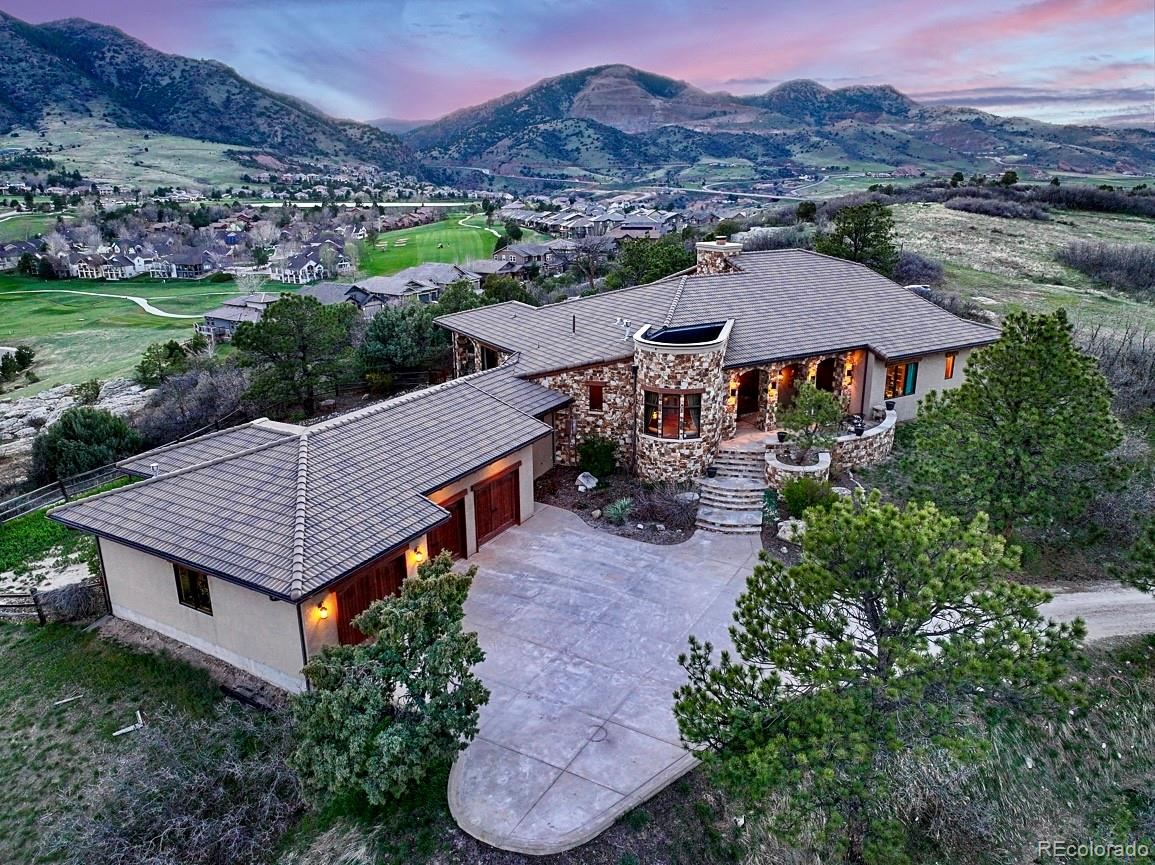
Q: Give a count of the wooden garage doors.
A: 3